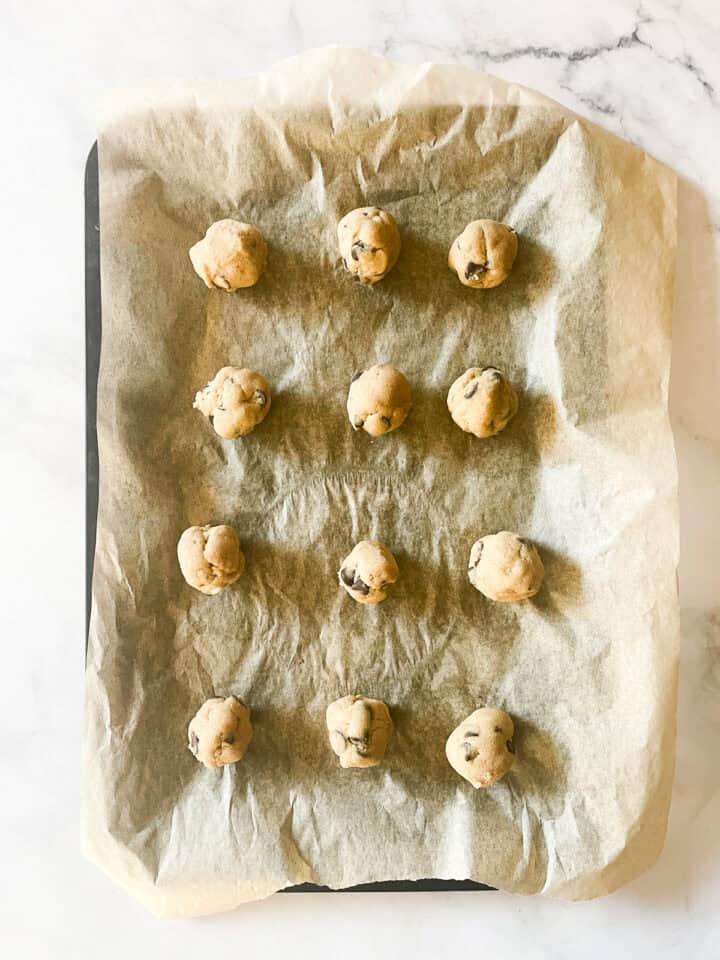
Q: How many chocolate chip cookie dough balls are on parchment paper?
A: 12